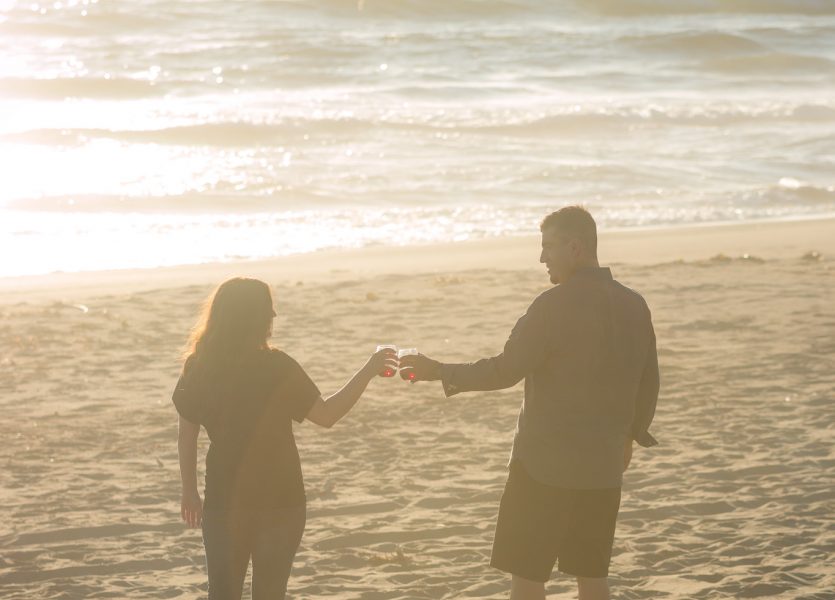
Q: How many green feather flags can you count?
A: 0